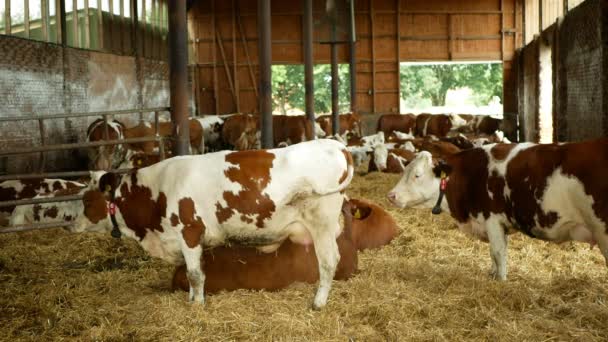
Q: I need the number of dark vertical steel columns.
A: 5